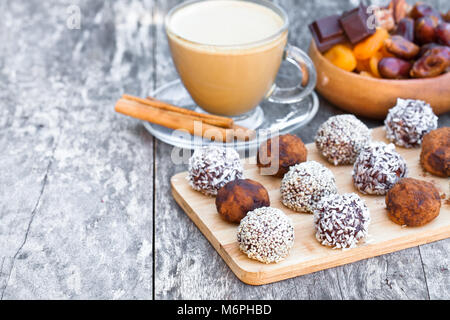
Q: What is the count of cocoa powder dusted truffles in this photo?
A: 4